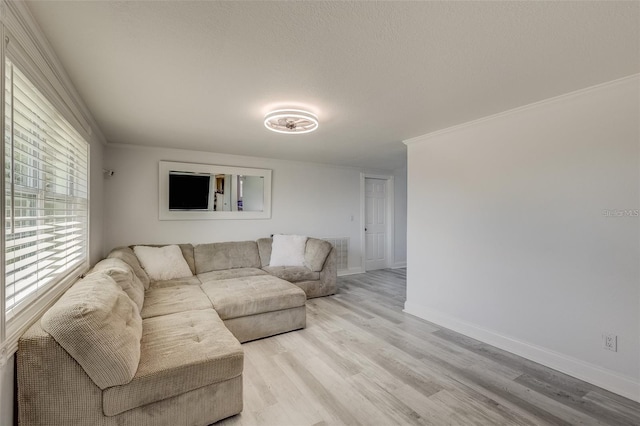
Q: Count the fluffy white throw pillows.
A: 2